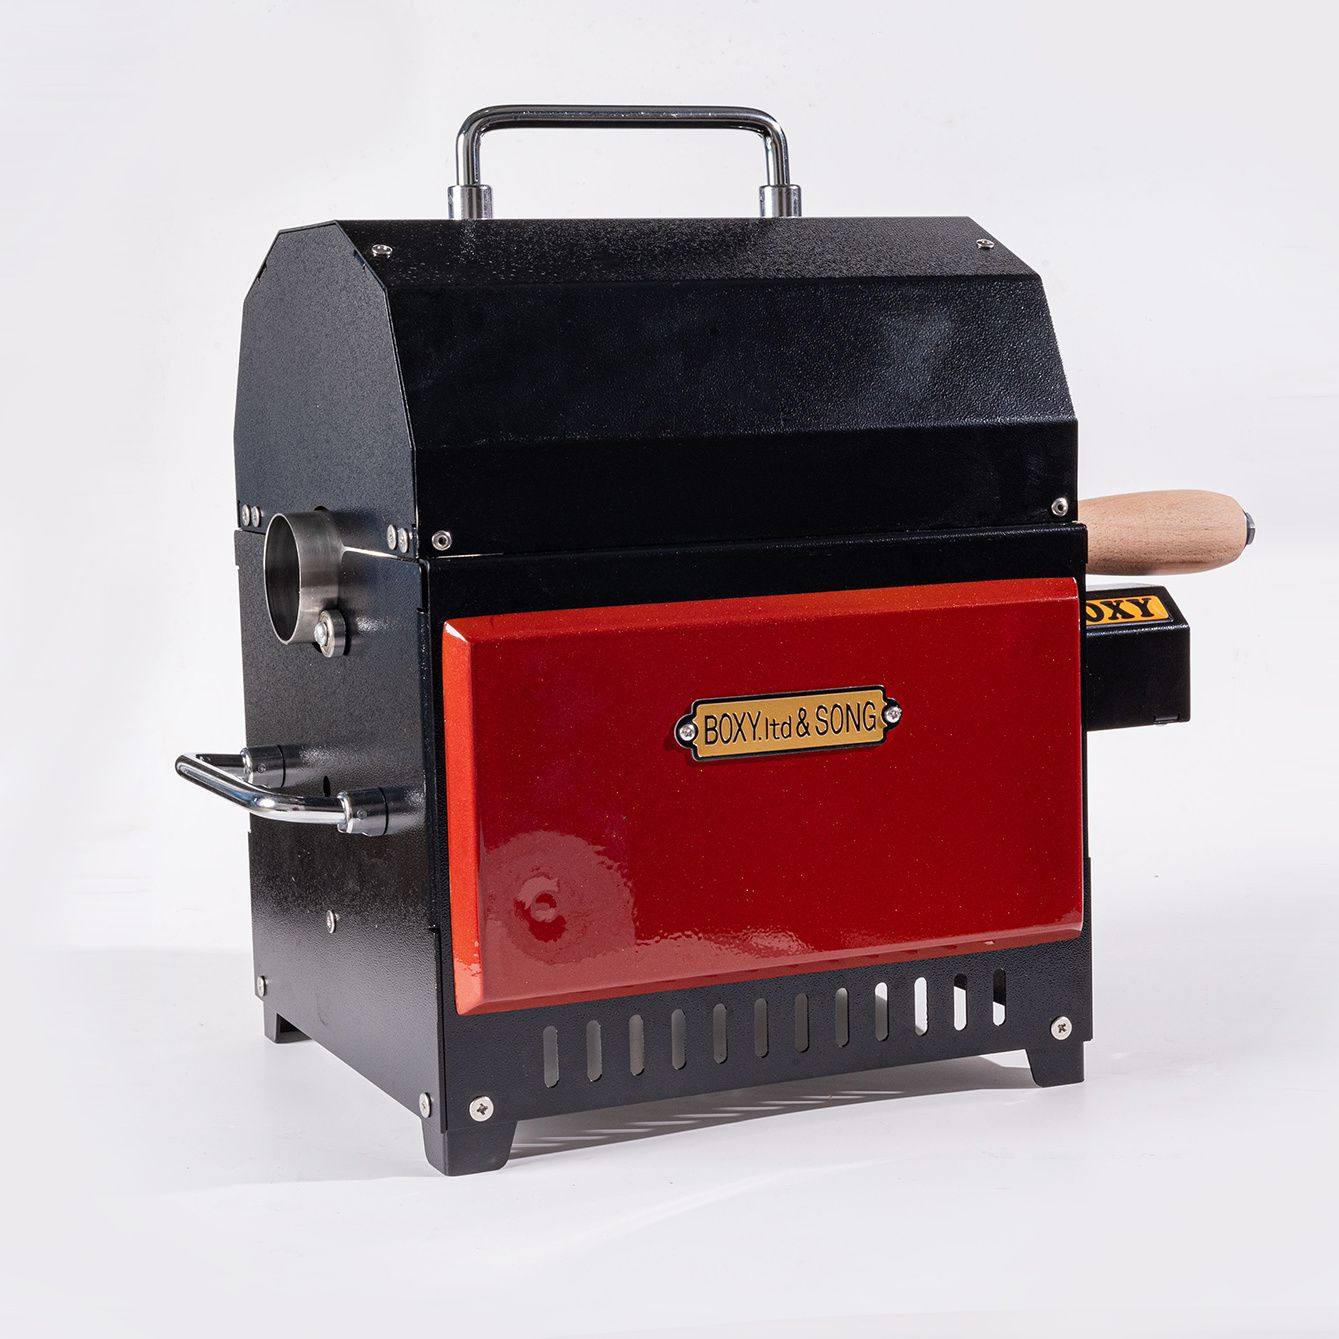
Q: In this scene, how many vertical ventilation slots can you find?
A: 12